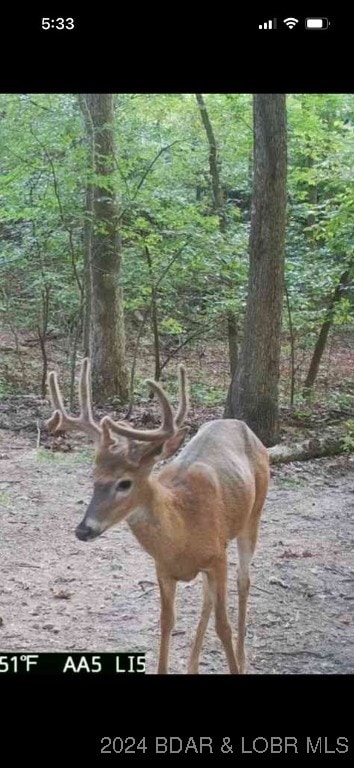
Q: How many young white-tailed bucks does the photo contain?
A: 1